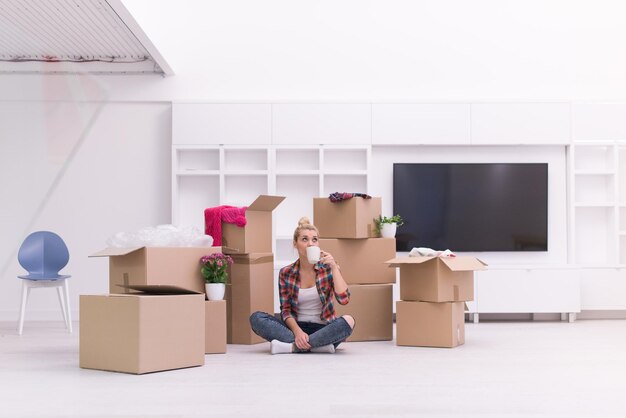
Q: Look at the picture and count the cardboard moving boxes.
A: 10